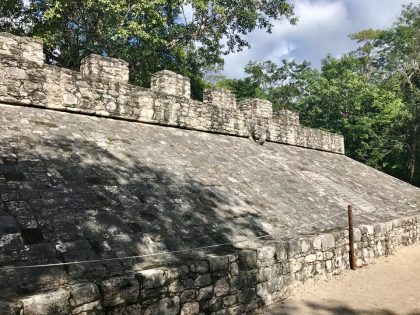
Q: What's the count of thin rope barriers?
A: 1